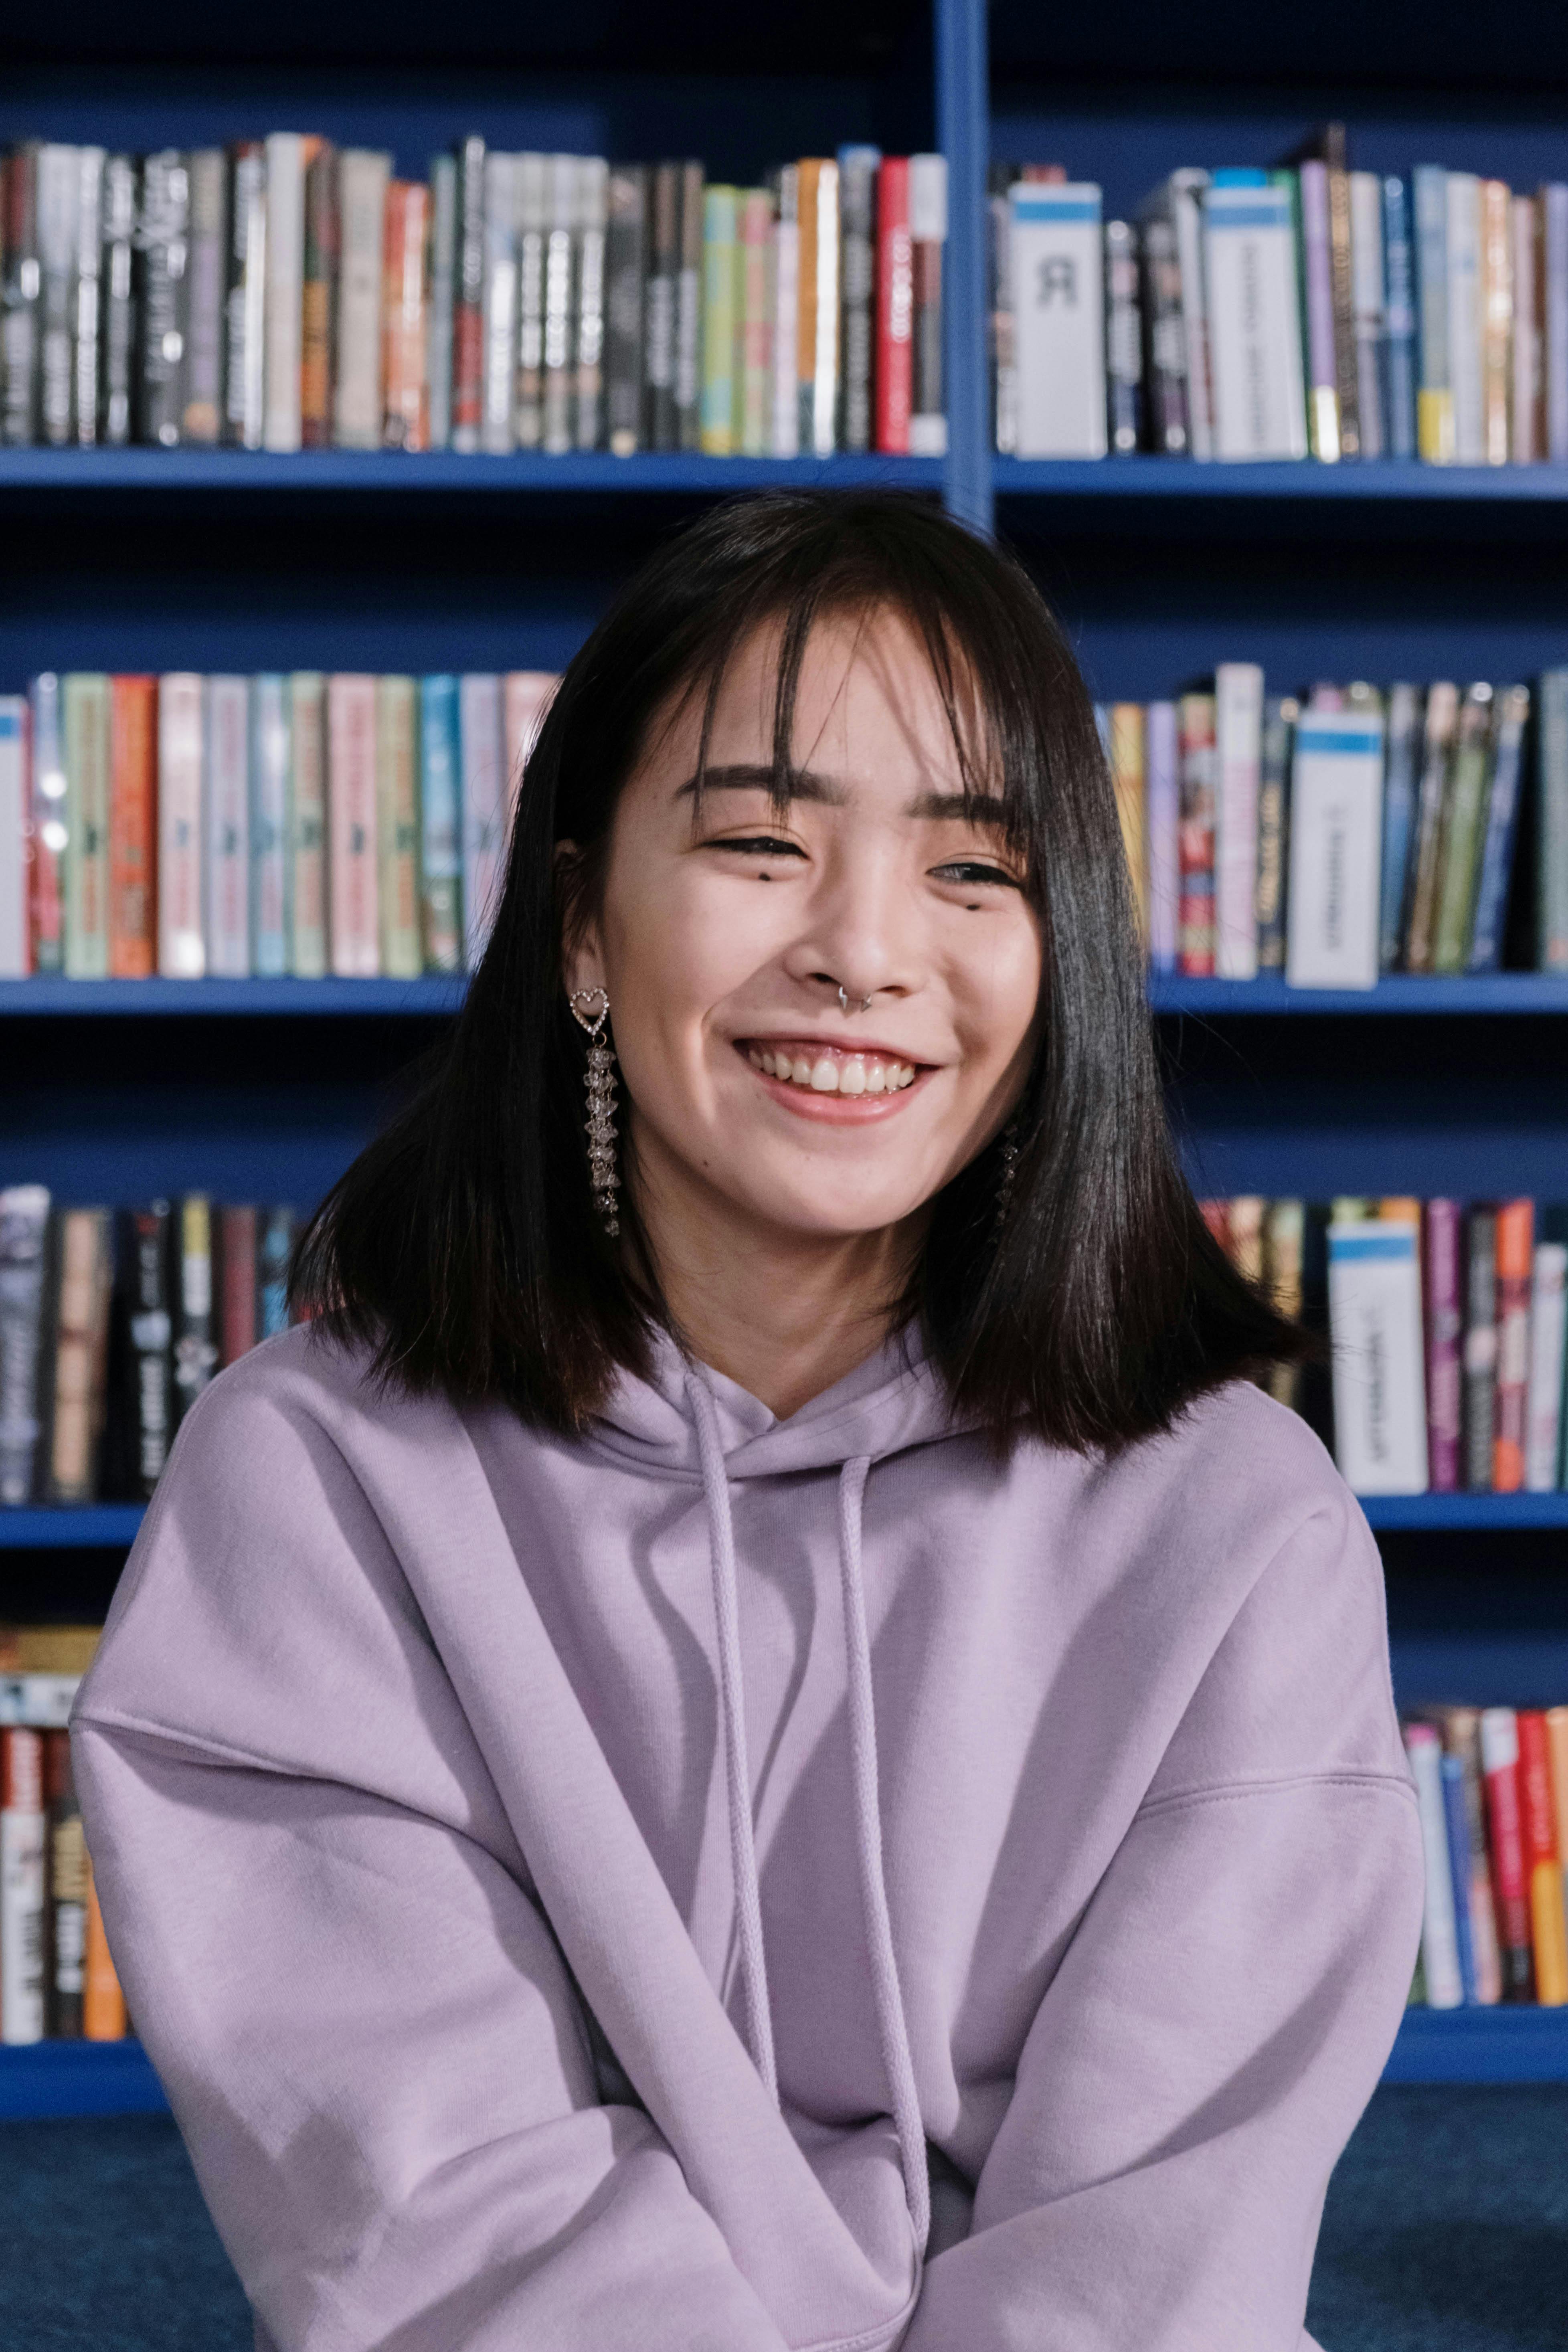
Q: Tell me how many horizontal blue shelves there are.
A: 4